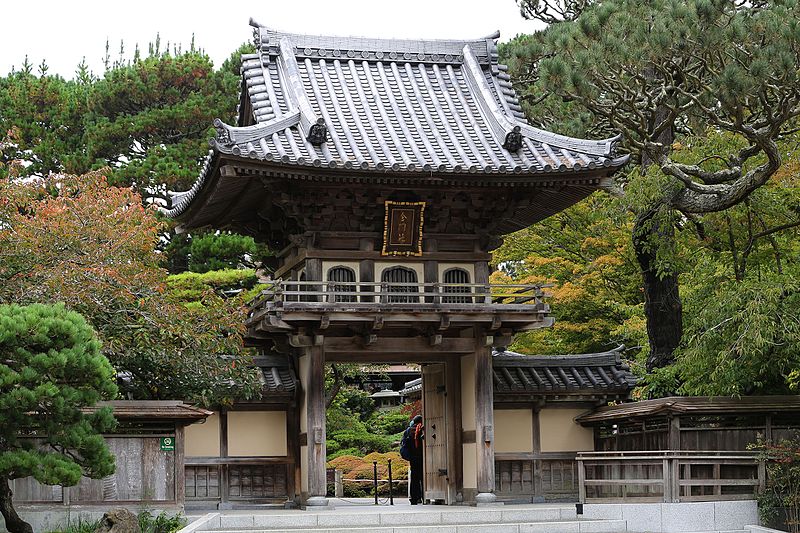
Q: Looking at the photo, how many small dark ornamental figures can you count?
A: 2